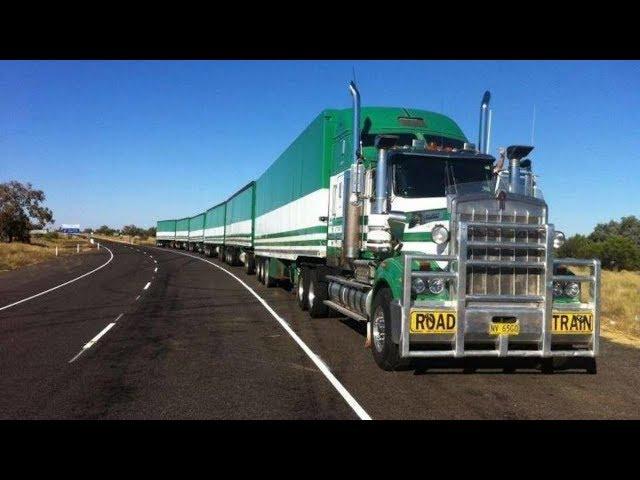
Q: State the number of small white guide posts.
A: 3